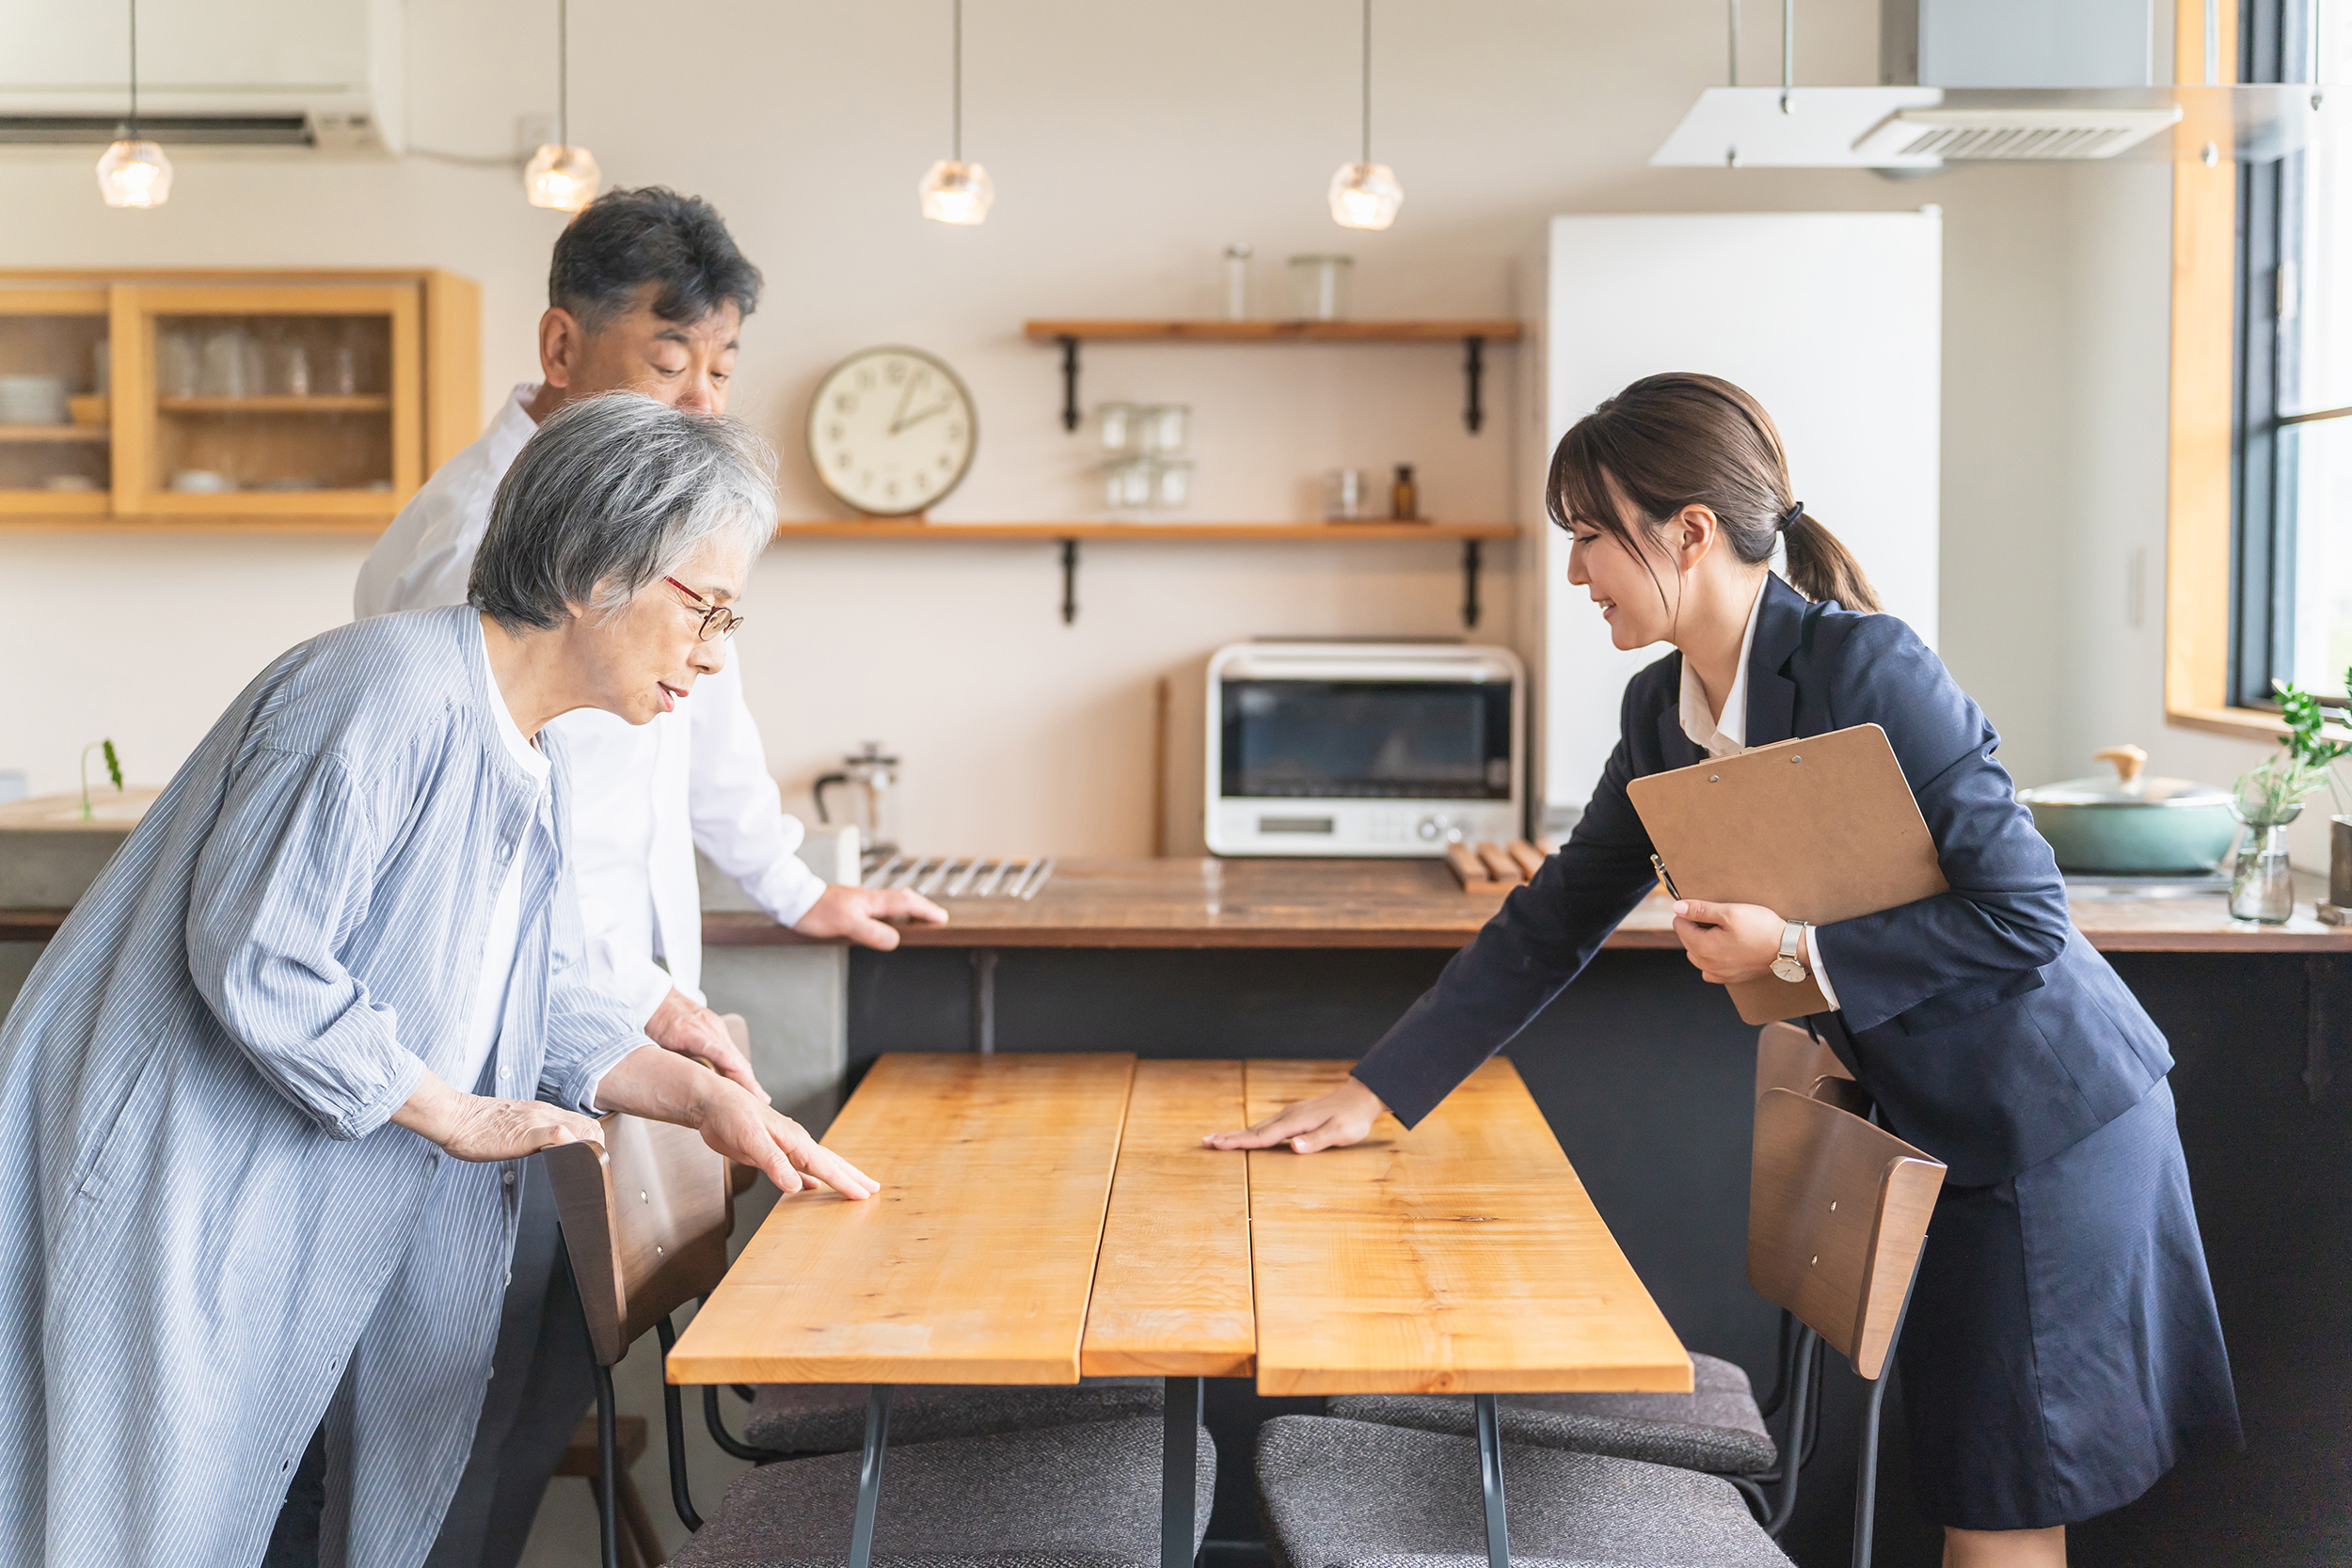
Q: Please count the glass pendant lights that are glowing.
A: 4